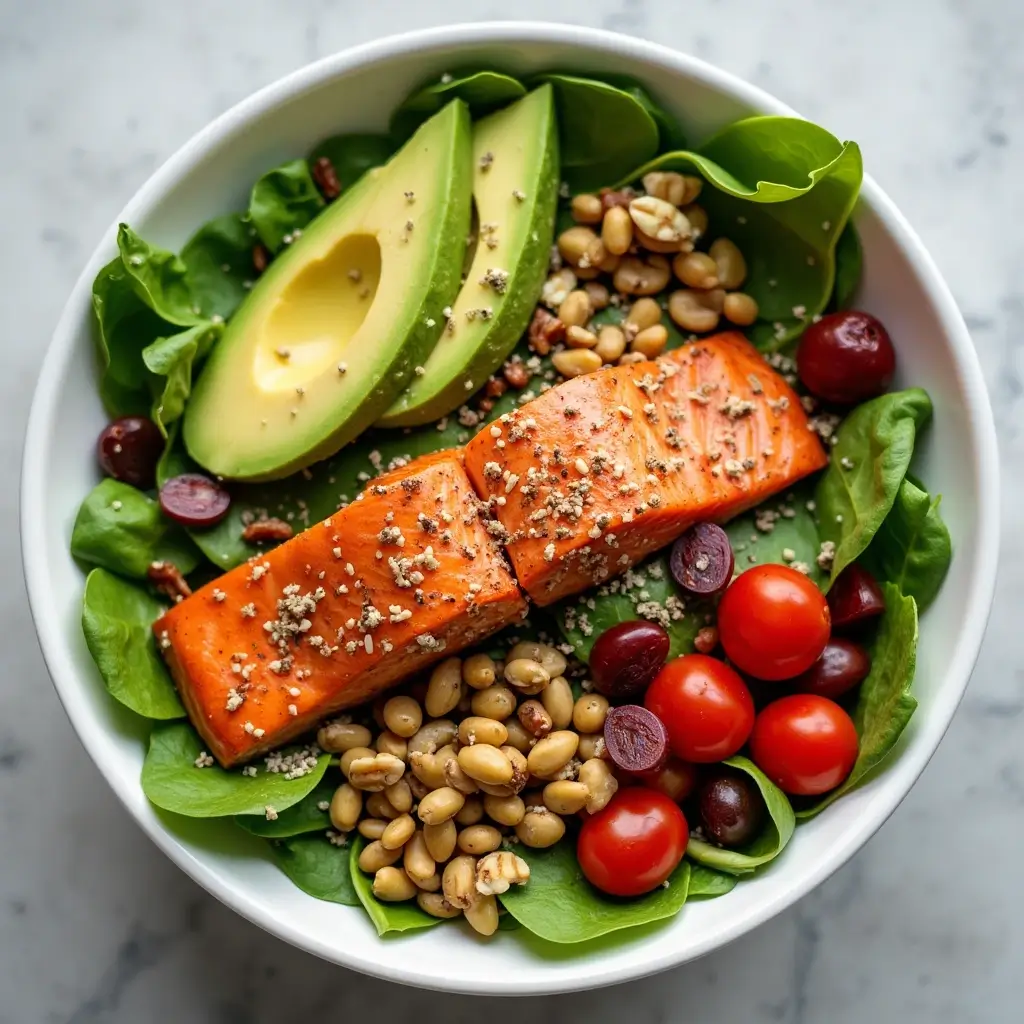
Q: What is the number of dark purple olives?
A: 9